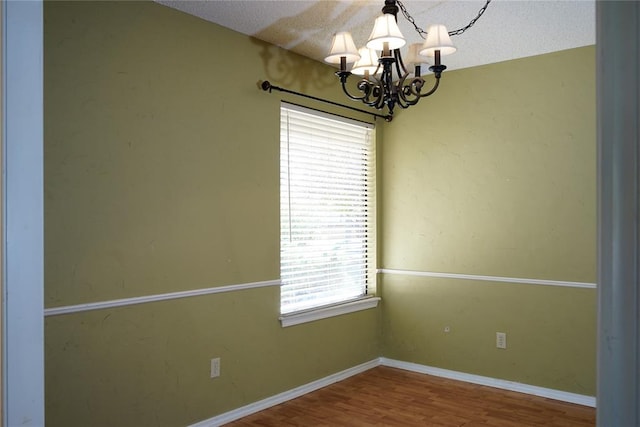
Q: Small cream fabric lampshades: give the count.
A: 5